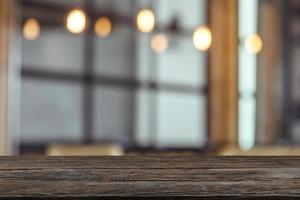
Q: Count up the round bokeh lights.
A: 7